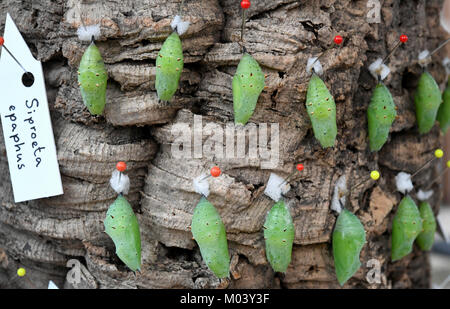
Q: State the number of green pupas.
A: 13